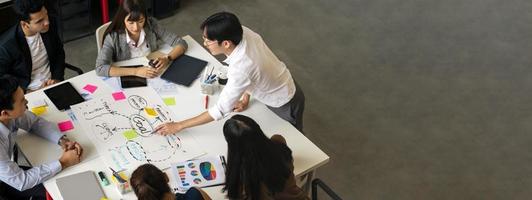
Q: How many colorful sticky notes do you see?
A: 7